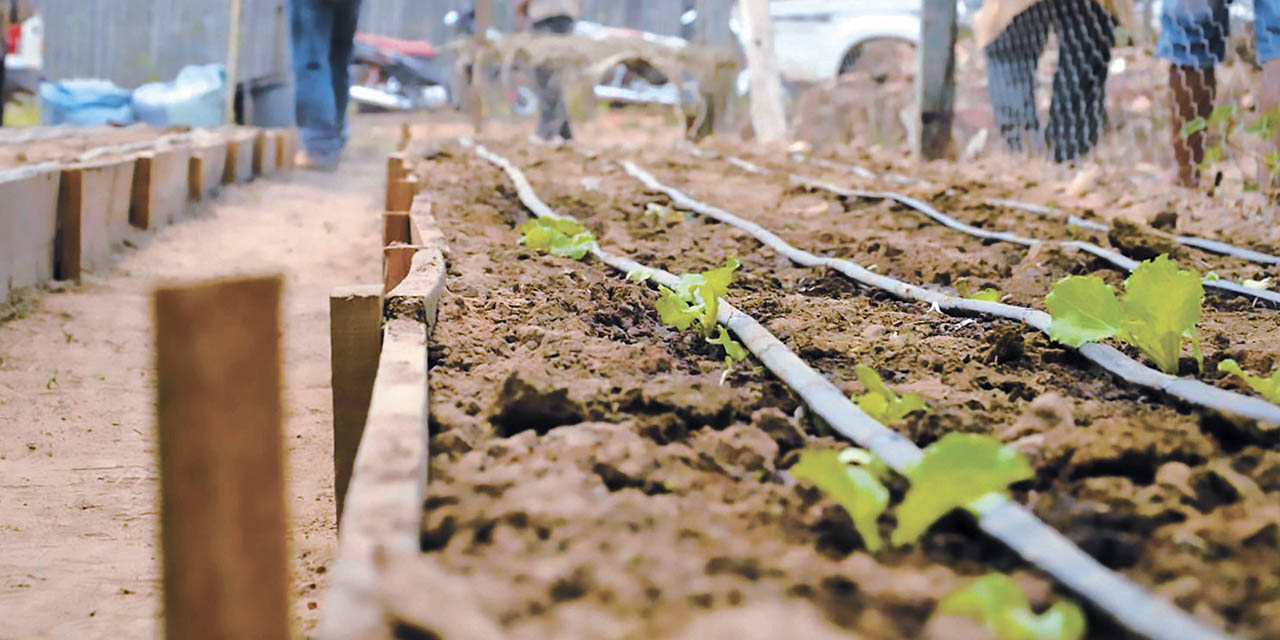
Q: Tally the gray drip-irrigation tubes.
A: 4